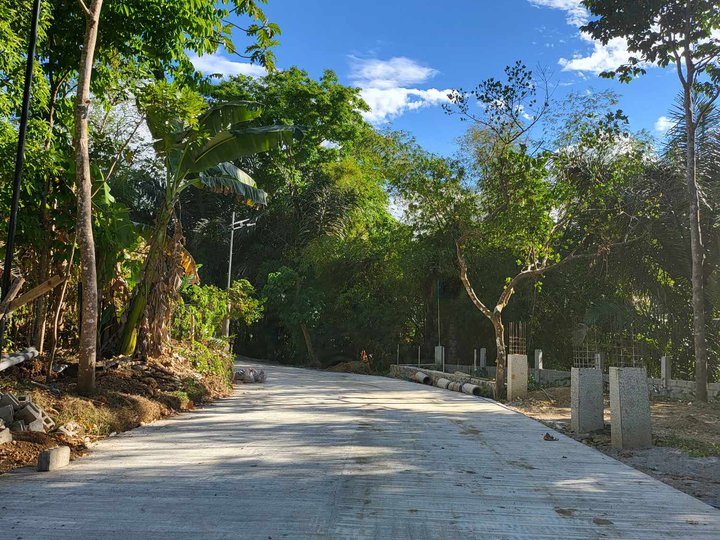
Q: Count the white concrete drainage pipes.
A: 4